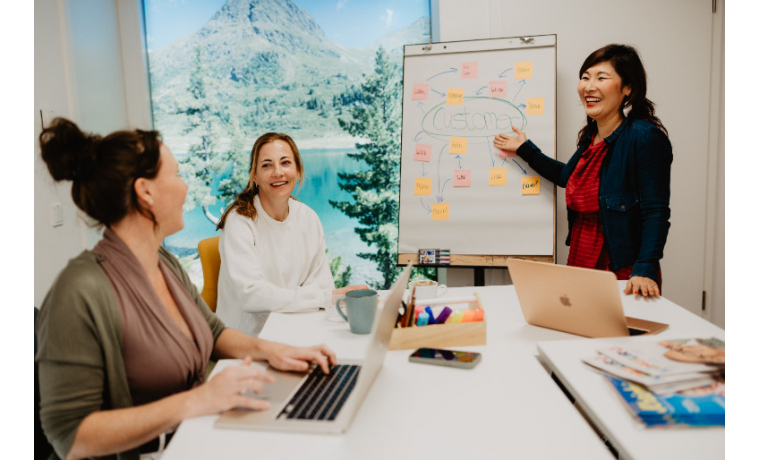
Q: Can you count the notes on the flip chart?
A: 14